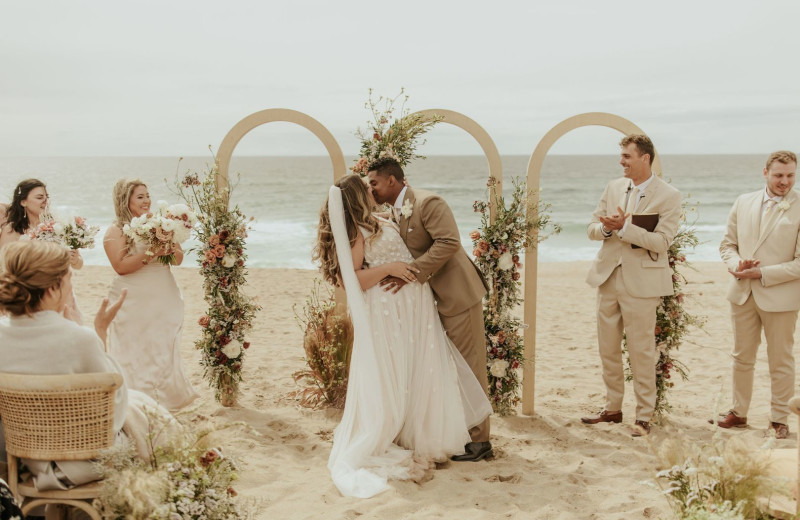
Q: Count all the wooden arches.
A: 3